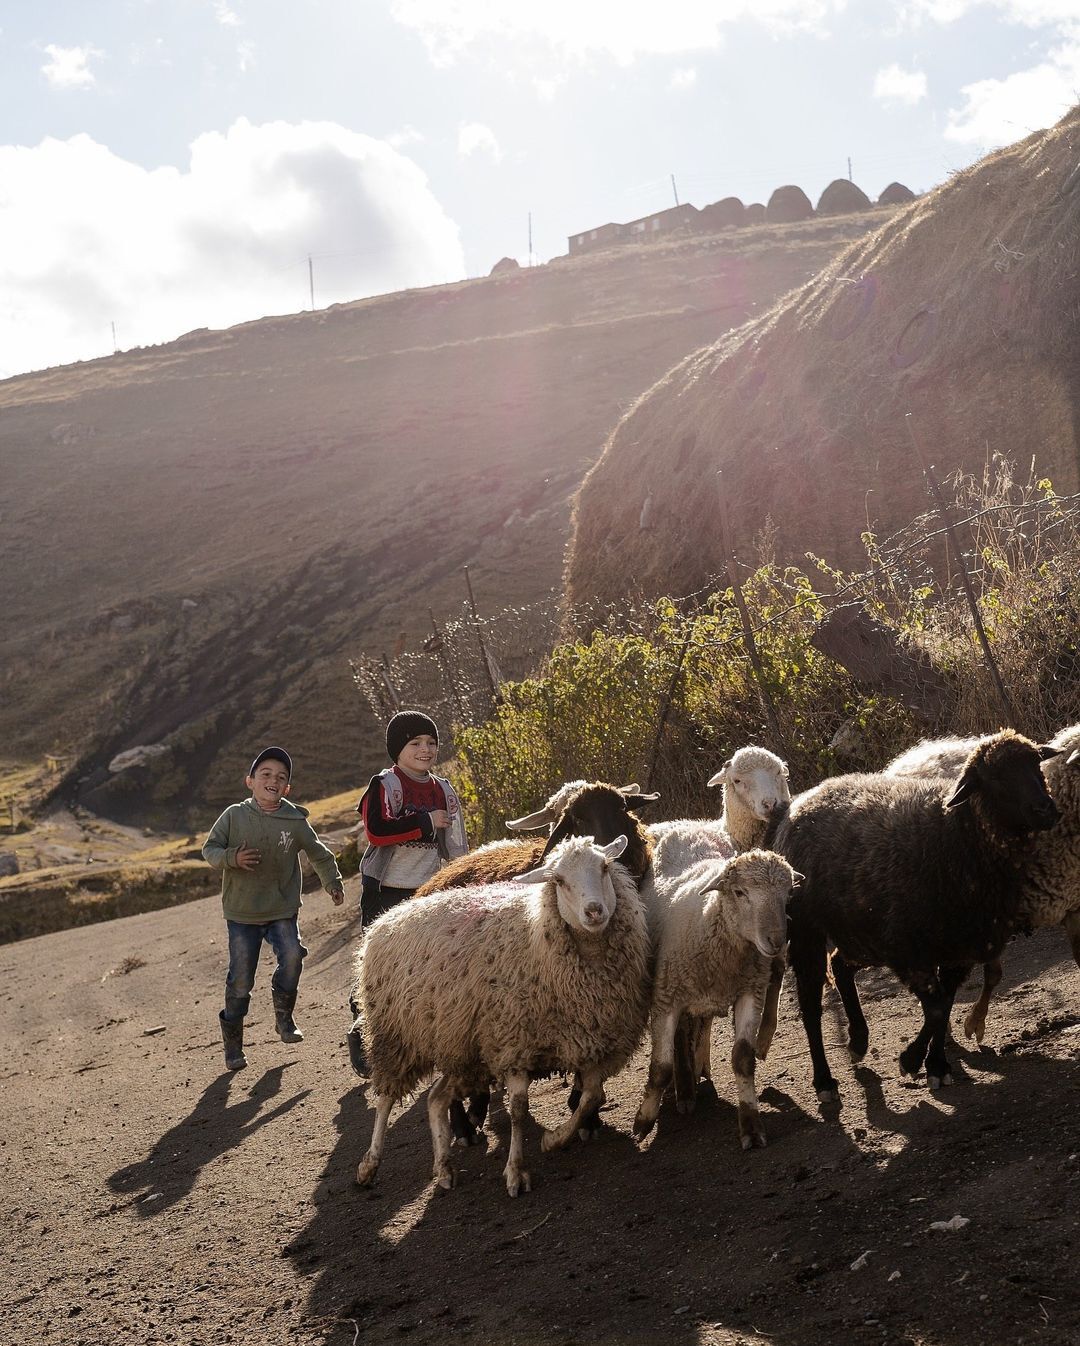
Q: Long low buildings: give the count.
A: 2